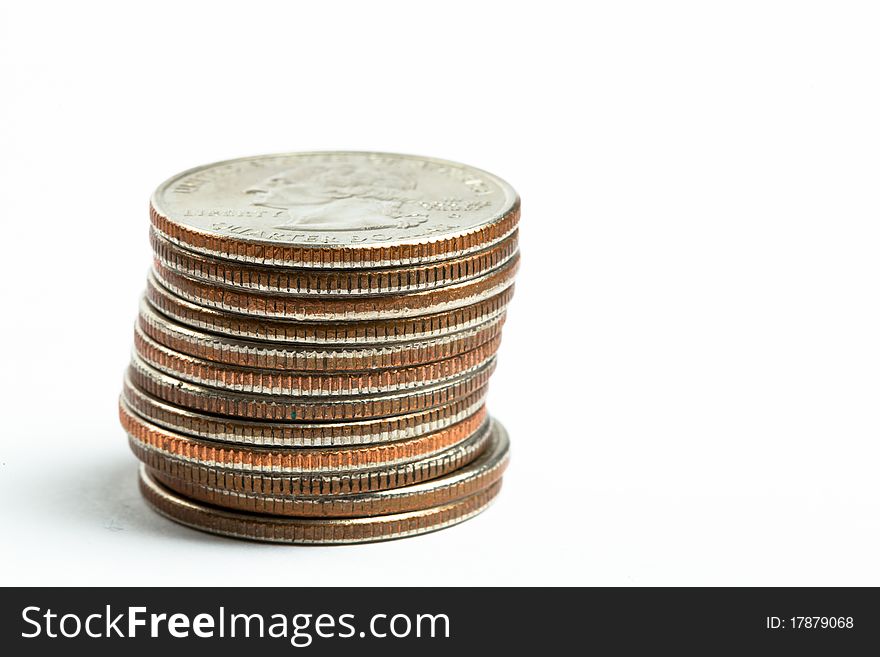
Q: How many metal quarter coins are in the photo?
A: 12